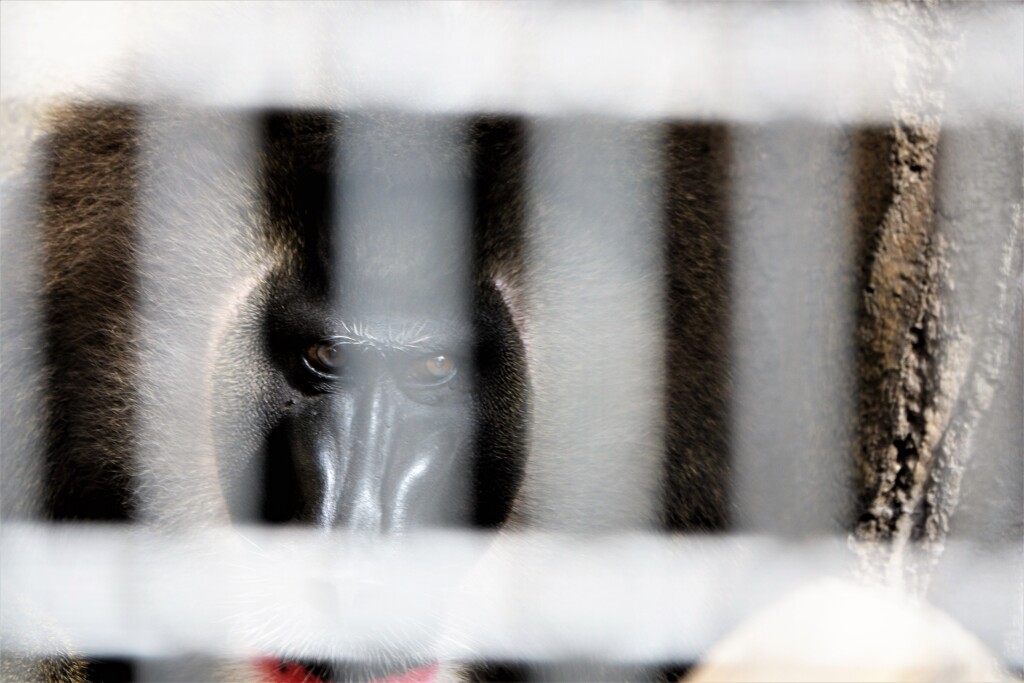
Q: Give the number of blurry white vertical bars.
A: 6